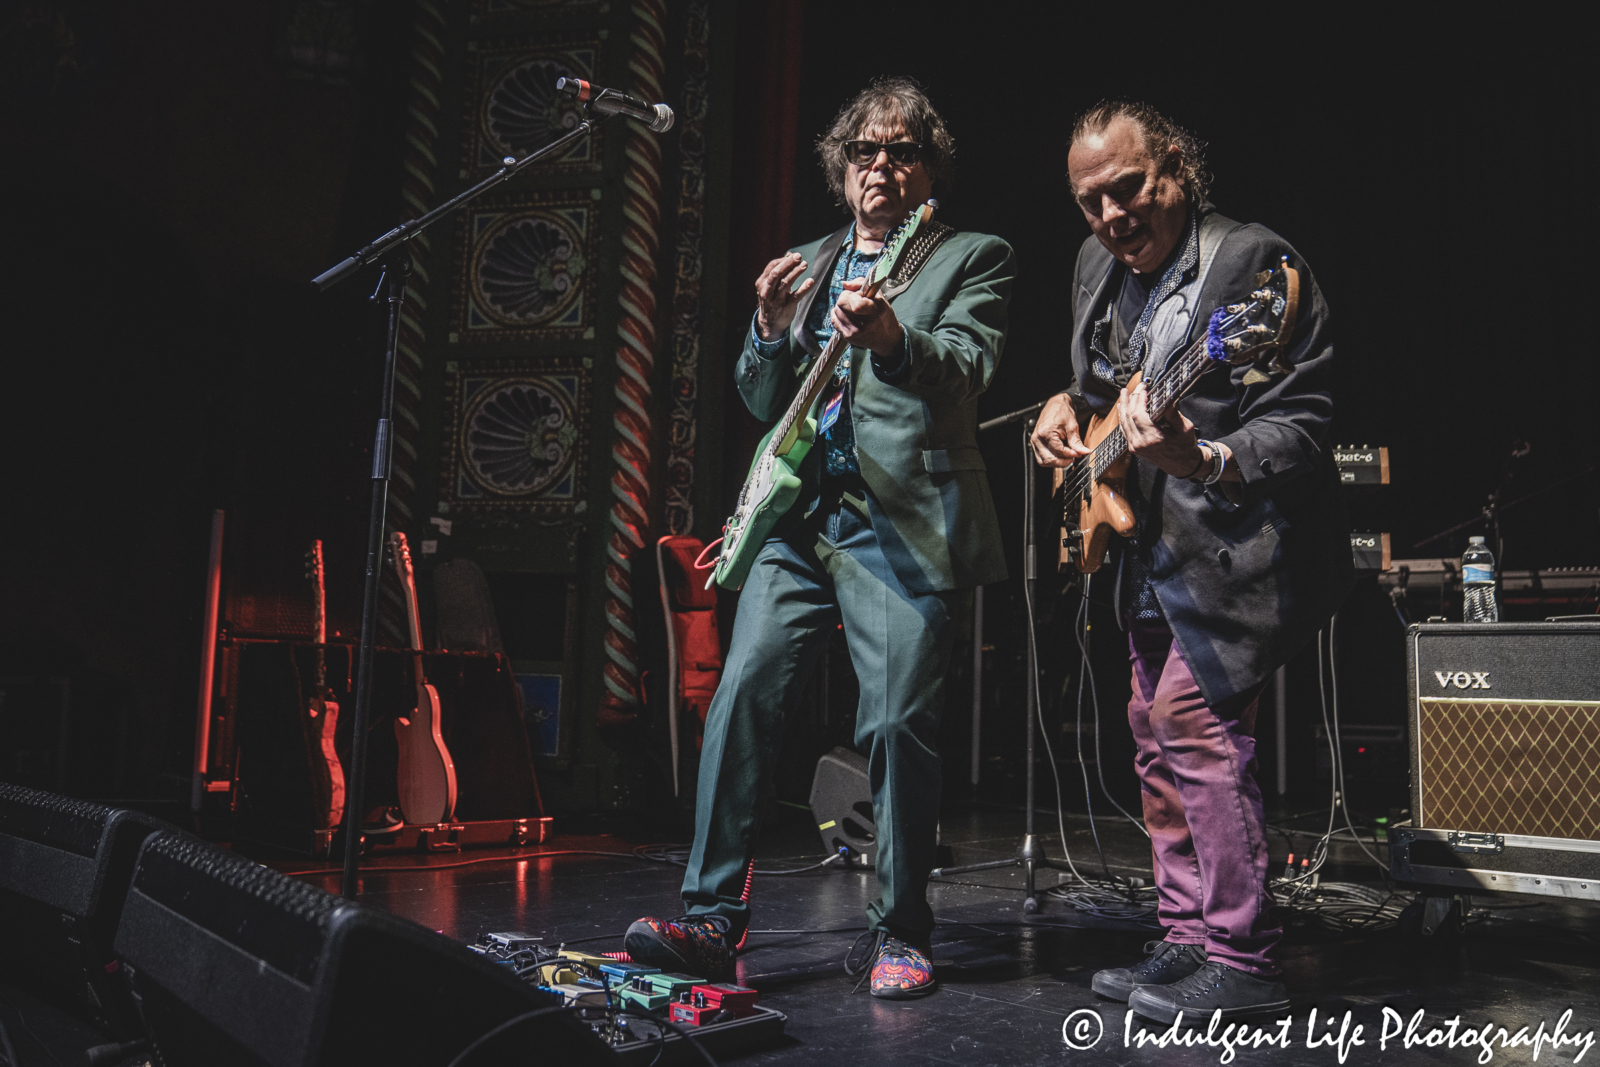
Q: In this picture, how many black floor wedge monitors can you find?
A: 3